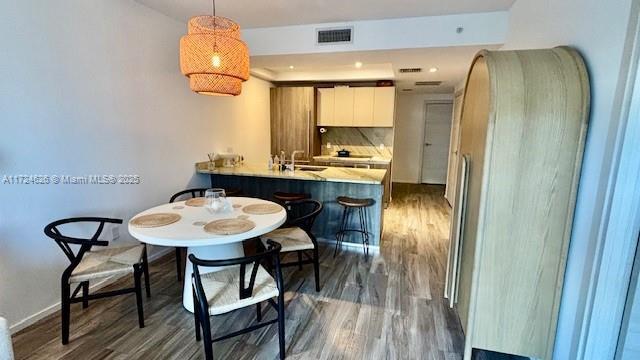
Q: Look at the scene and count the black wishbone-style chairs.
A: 4